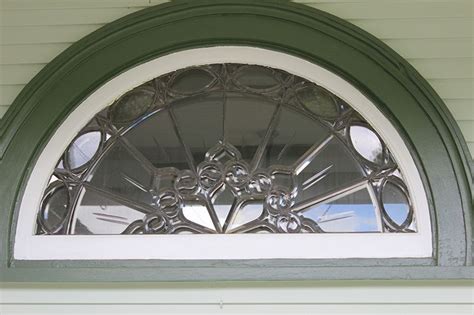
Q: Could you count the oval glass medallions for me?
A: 8